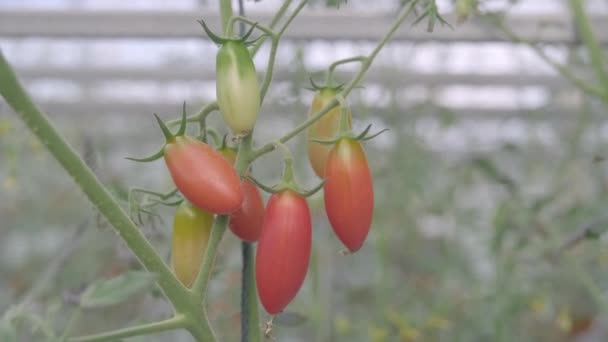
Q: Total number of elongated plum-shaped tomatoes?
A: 7